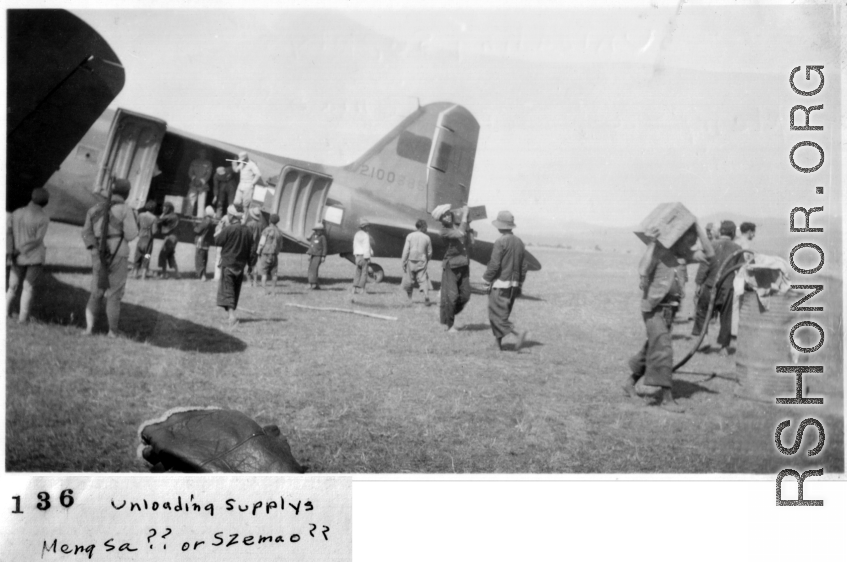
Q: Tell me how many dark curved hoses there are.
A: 1